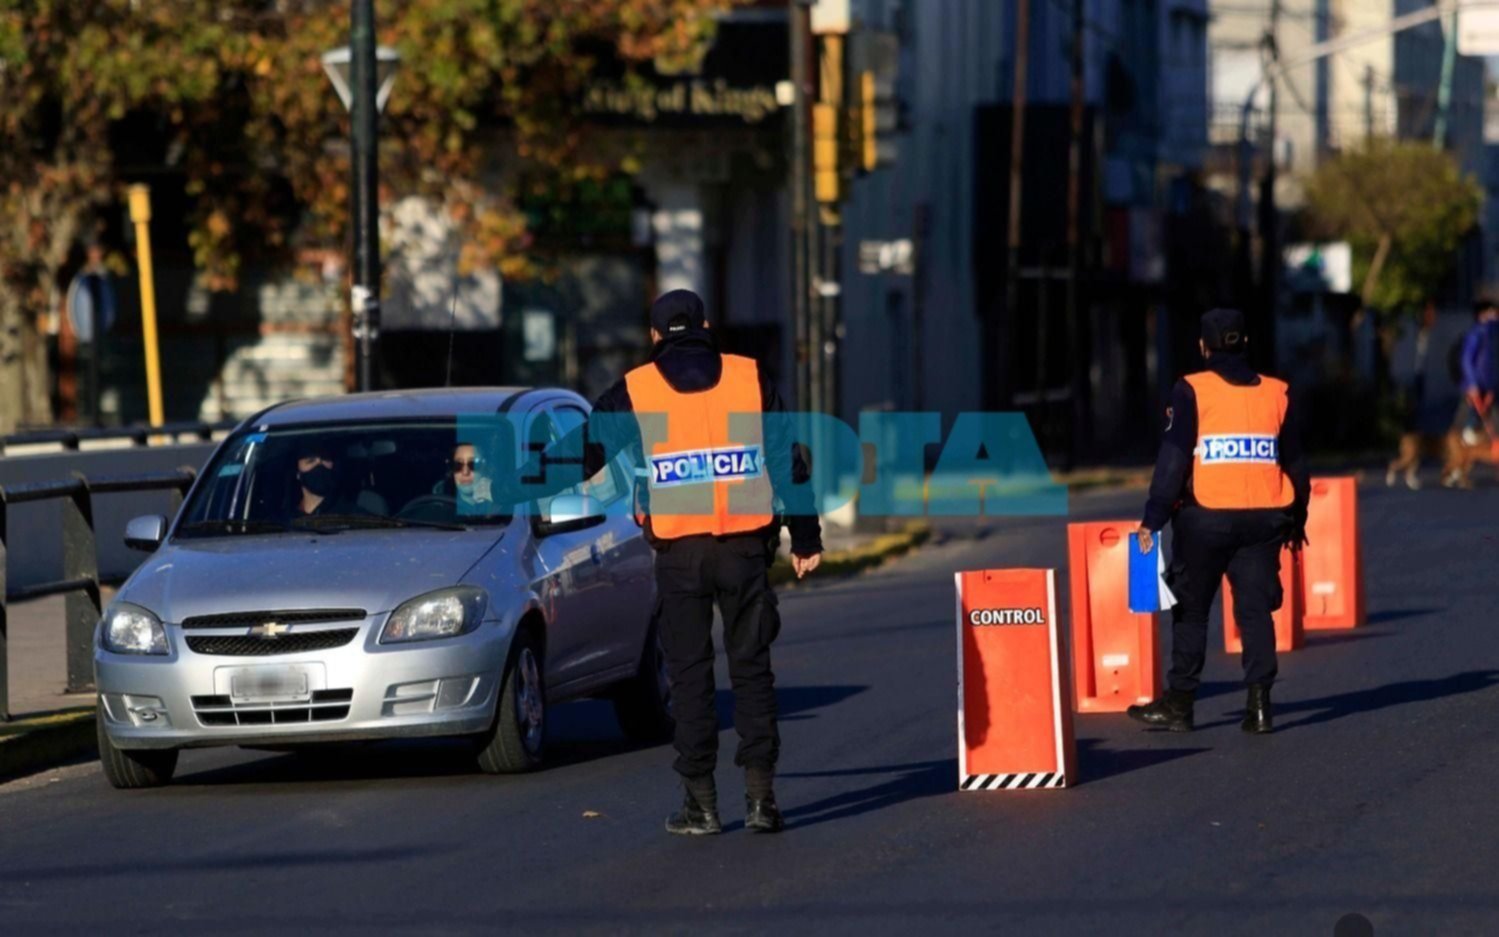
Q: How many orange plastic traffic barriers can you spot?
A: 4